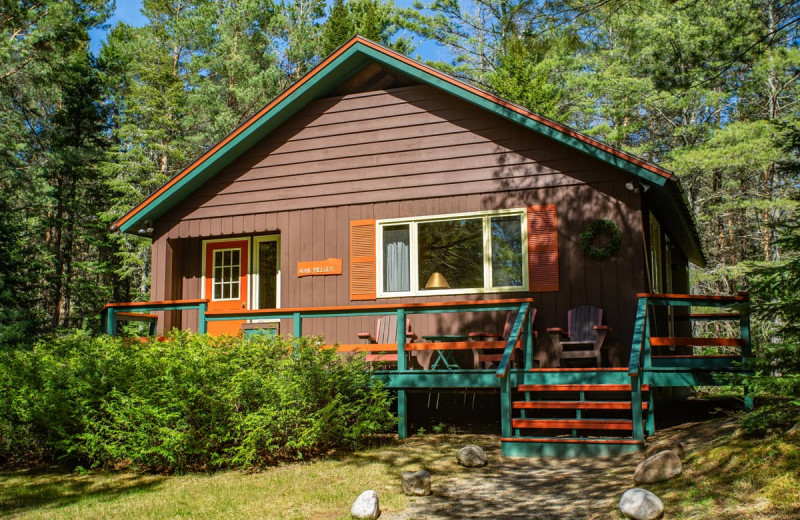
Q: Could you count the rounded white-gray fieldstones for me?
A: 5